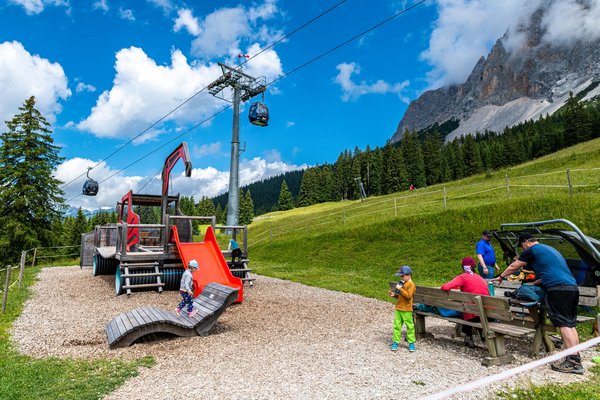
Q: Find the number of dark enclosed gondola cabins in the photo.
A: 2